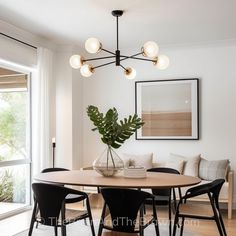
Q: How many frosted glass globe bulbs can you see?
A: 6